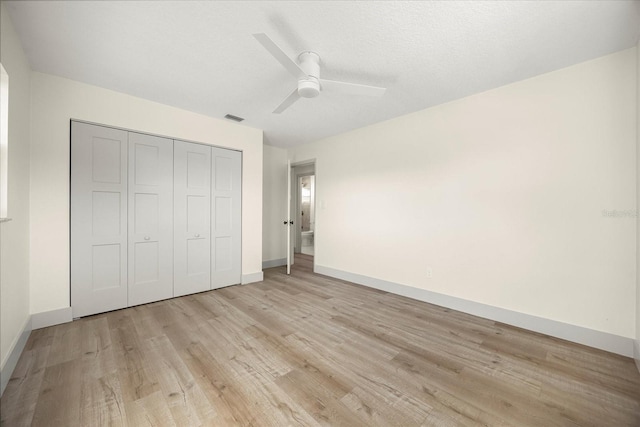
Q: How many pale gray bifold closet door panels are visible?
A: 4